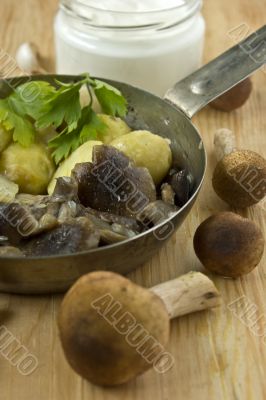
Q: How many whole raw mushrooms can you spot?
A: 4